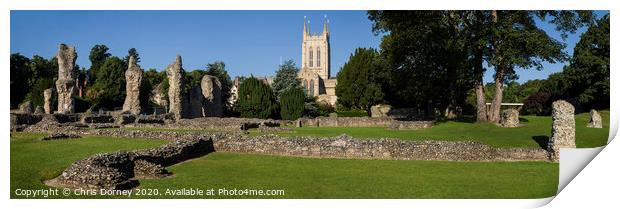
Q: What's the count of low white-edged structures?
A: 1